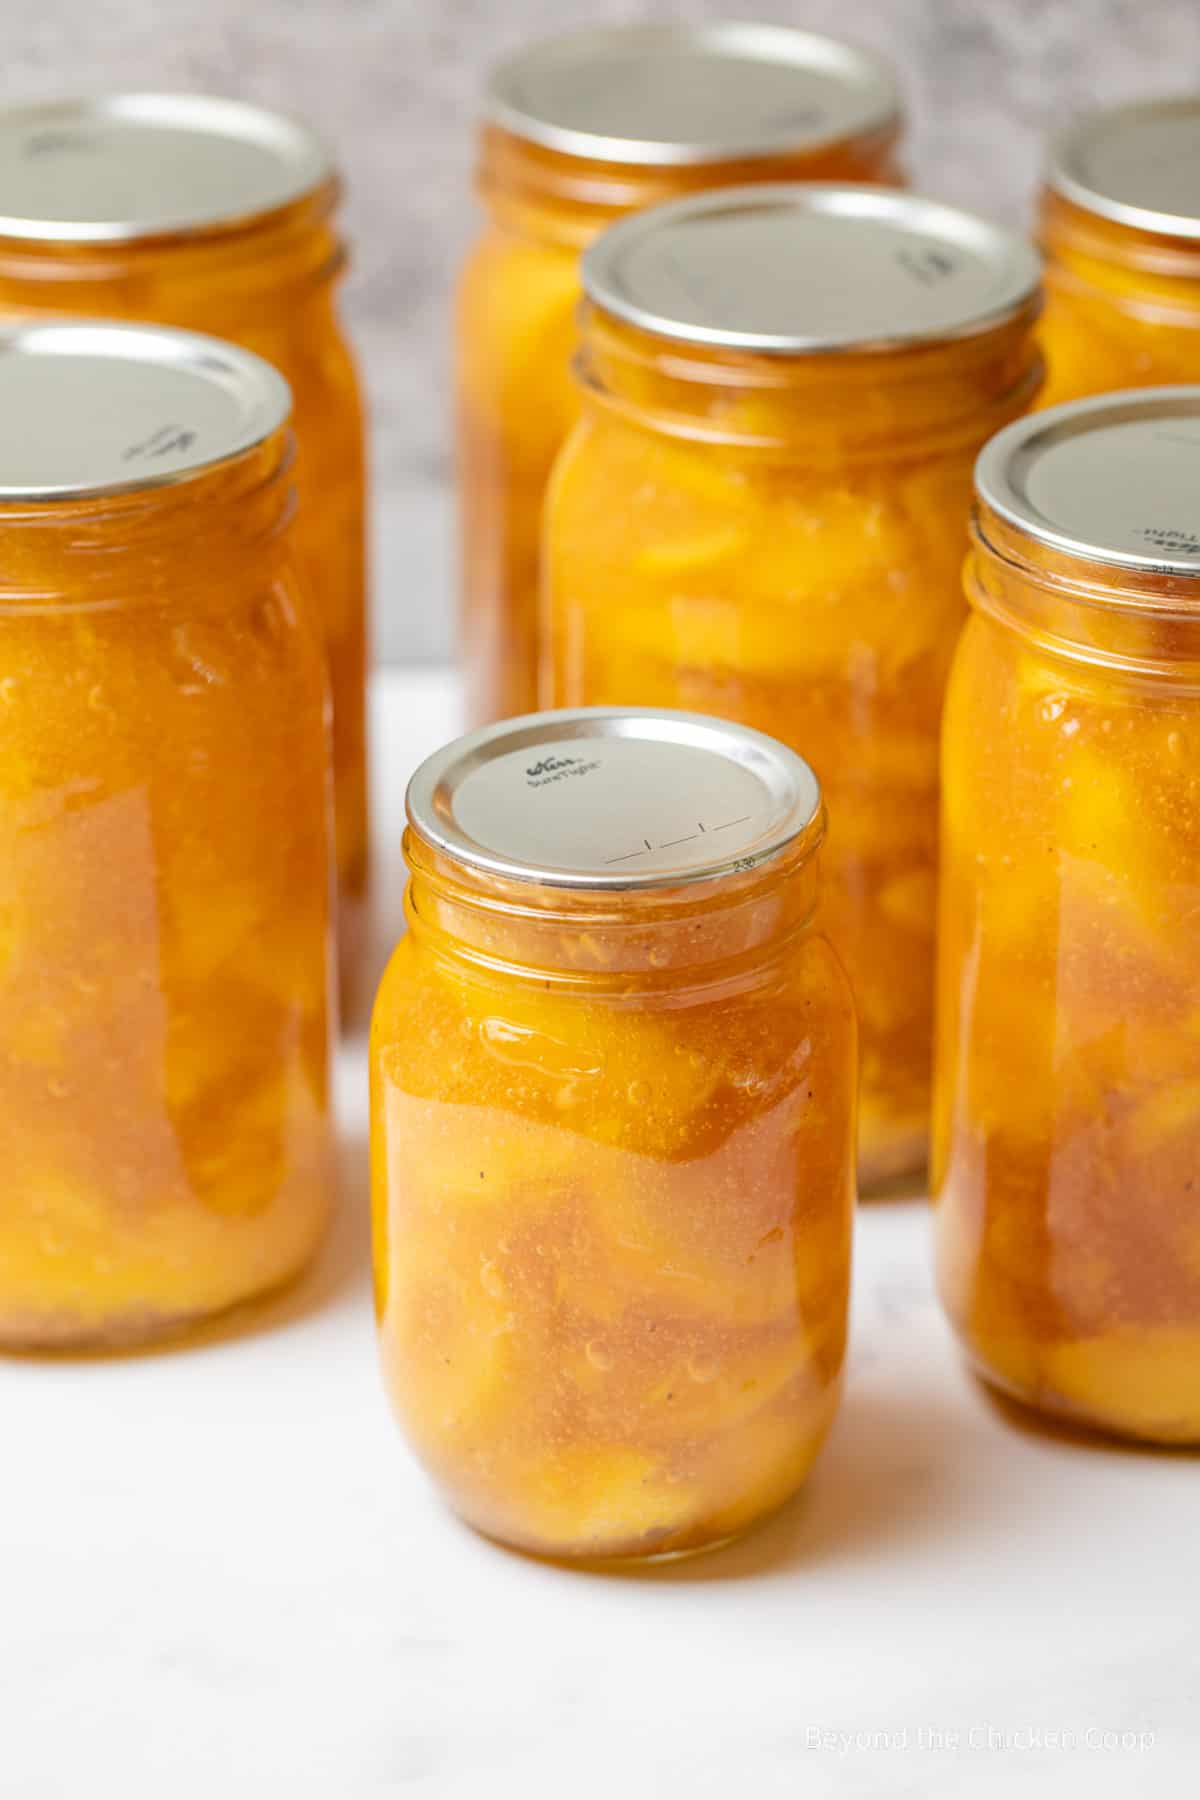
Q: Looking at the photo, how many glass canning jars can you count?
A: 7